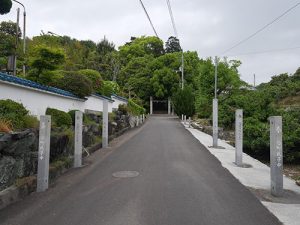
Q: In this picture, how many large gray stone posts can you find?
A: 6